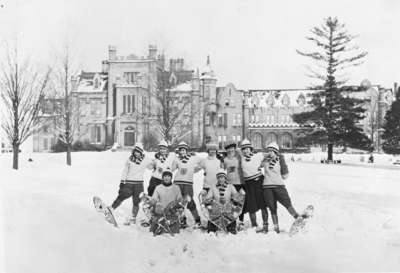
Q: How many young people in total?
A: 9